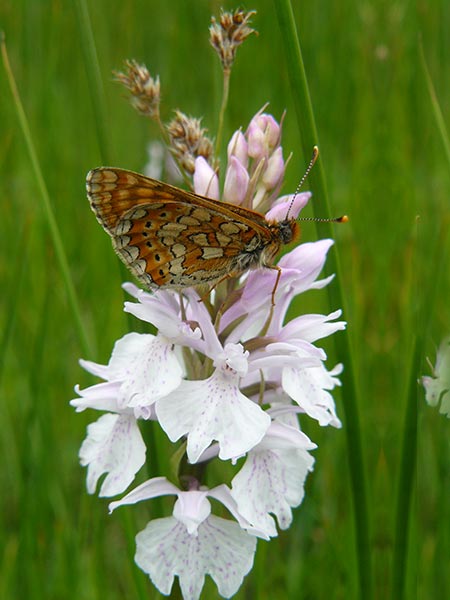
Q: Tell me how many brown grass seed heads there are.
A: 3